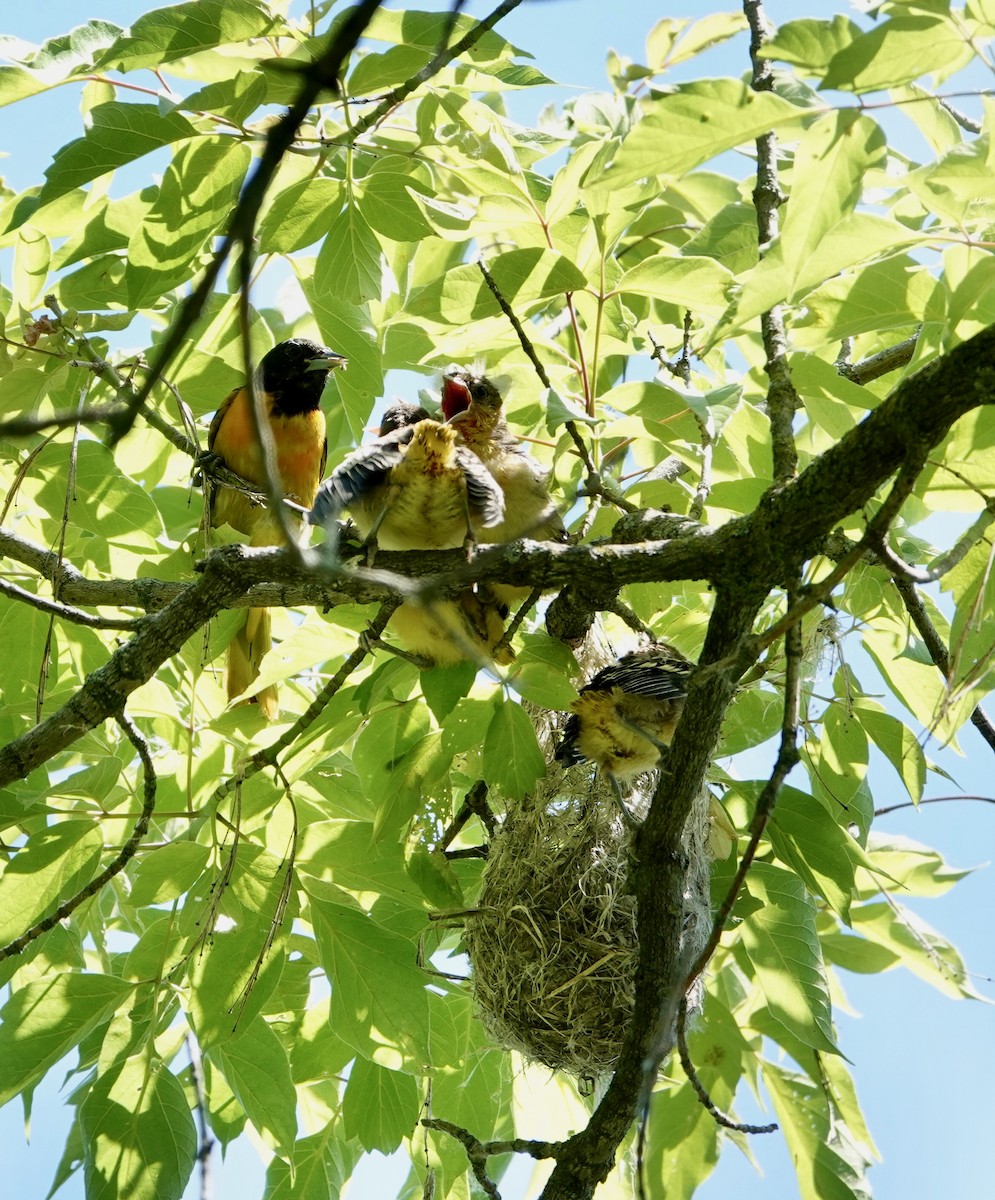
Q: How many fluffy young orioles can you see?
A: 4